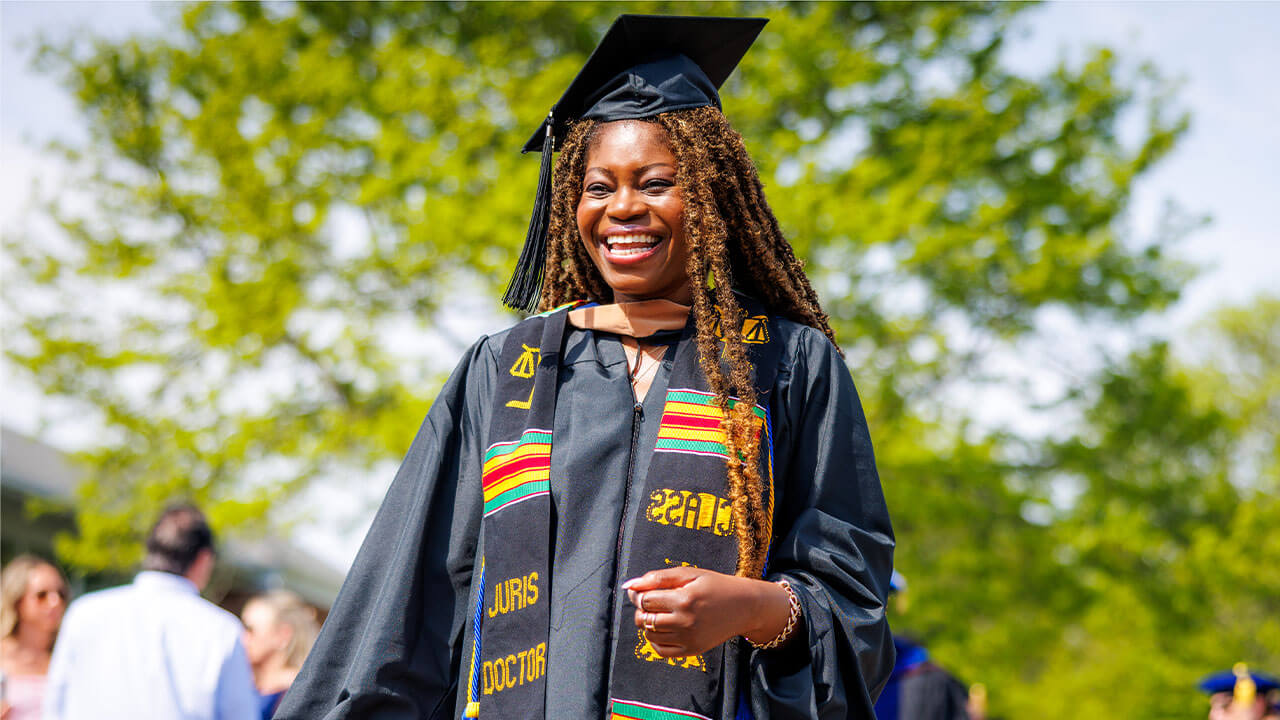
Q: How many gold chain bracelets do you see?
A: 1